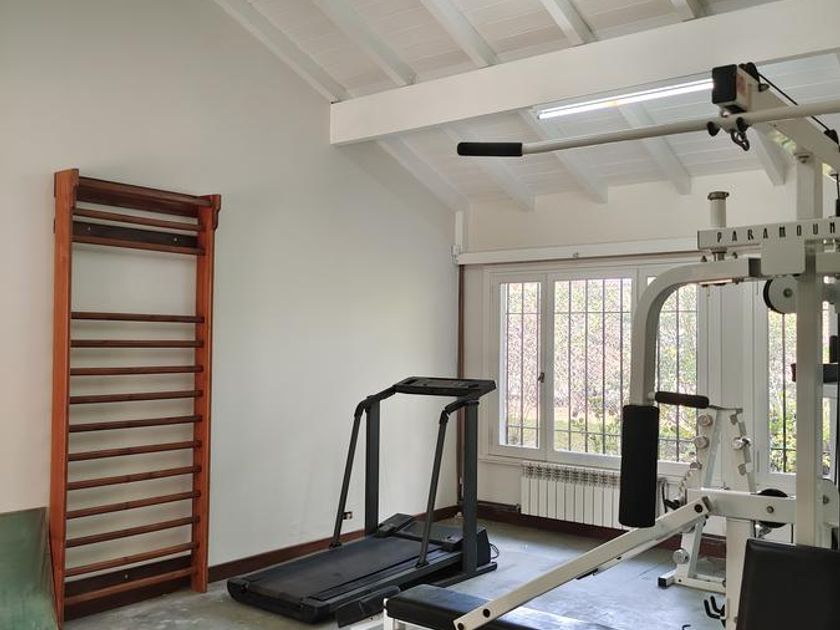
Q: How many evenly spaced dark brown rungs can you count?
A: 11